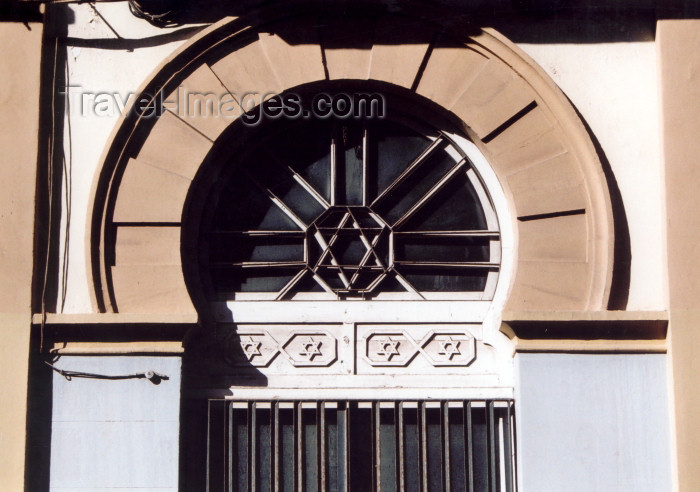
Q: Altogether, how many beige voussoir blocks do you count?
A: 15